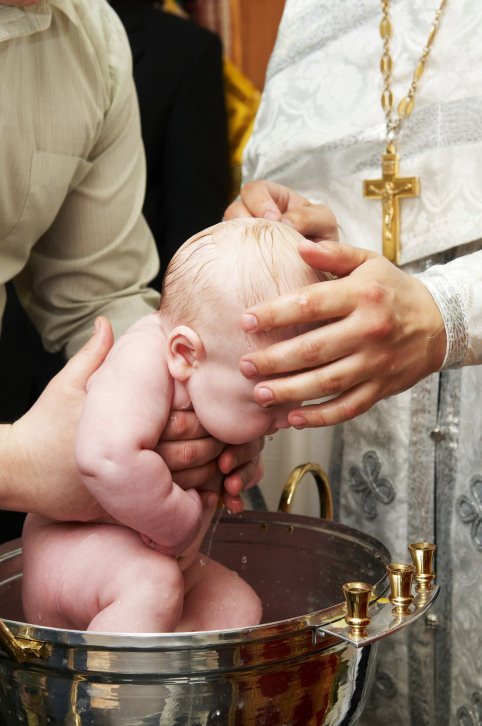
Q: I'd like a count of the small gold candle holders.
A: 3